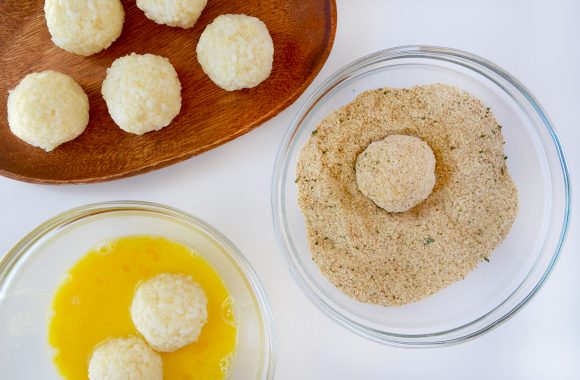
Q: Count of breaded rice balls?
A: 1